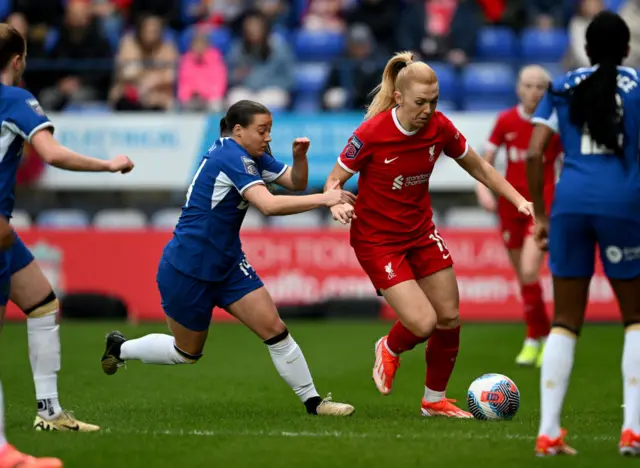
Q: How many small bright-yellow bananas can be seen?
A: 0